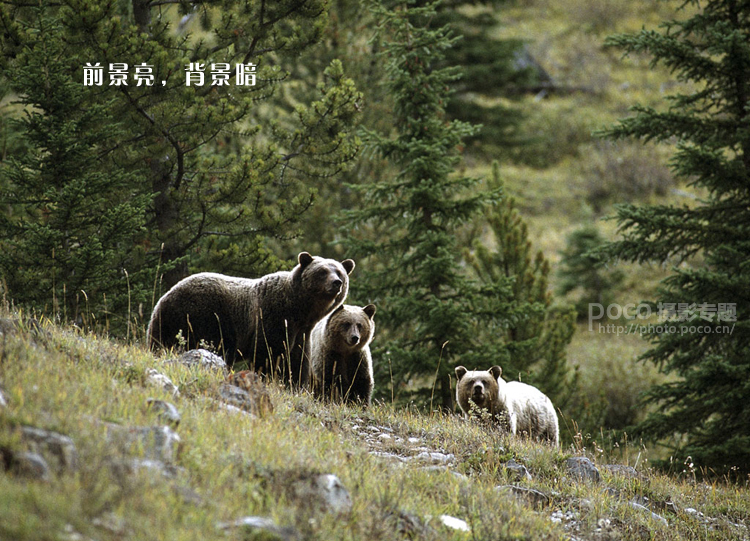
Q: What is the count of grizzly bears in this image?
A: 3